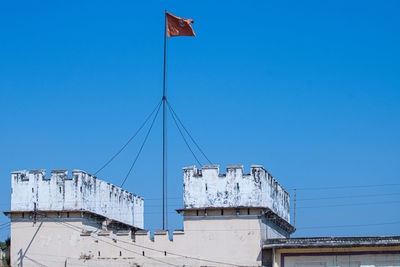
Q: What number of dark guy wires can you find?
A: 4